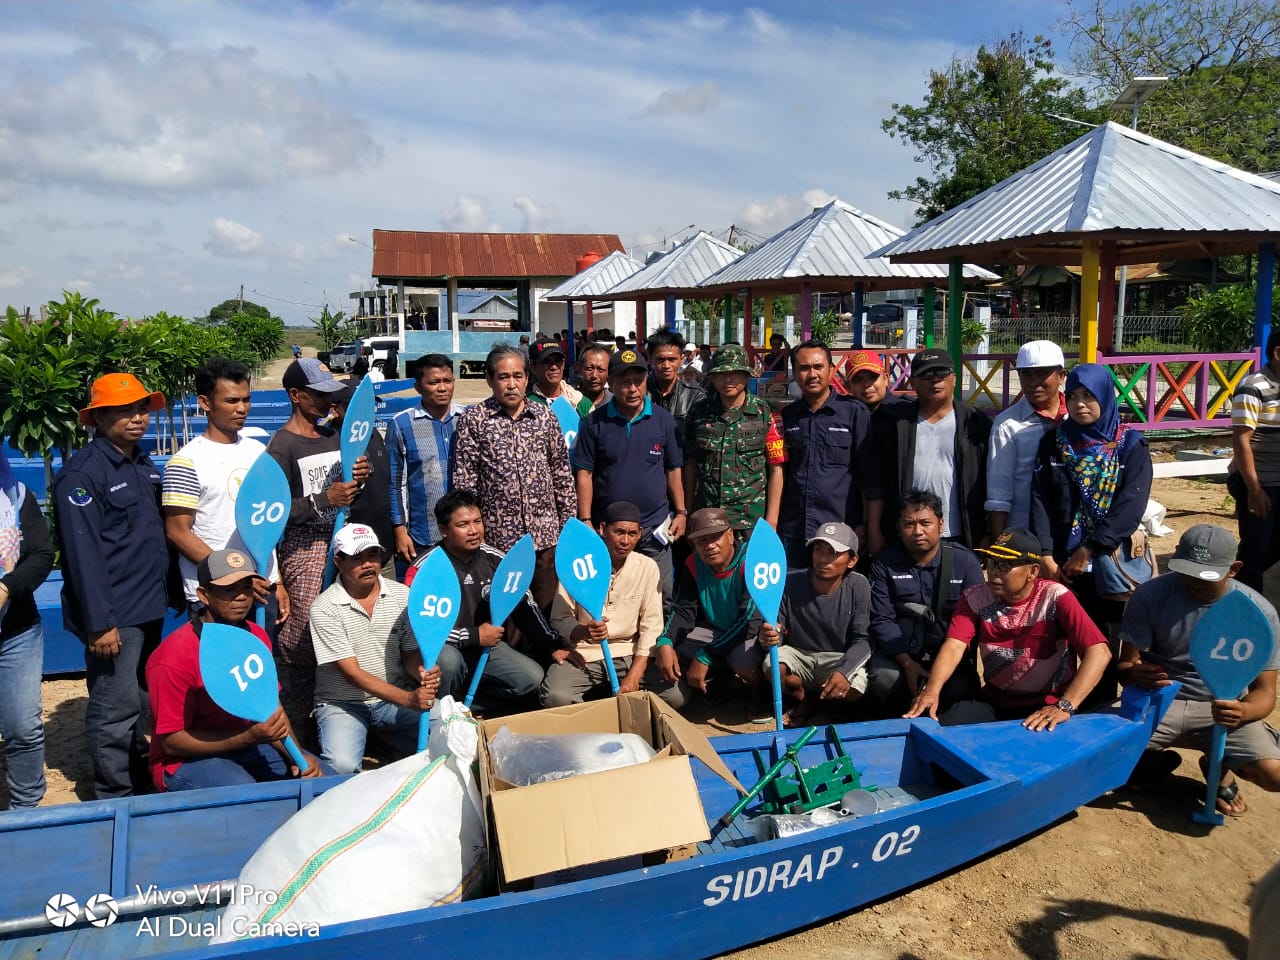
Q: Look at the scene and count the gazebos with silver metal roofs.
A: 4